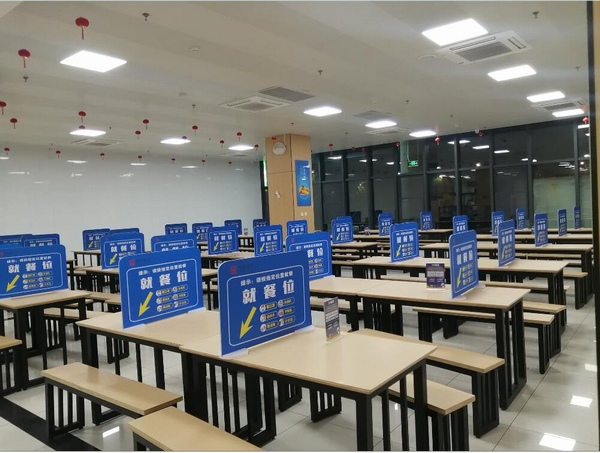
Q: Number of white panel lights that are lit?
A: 11